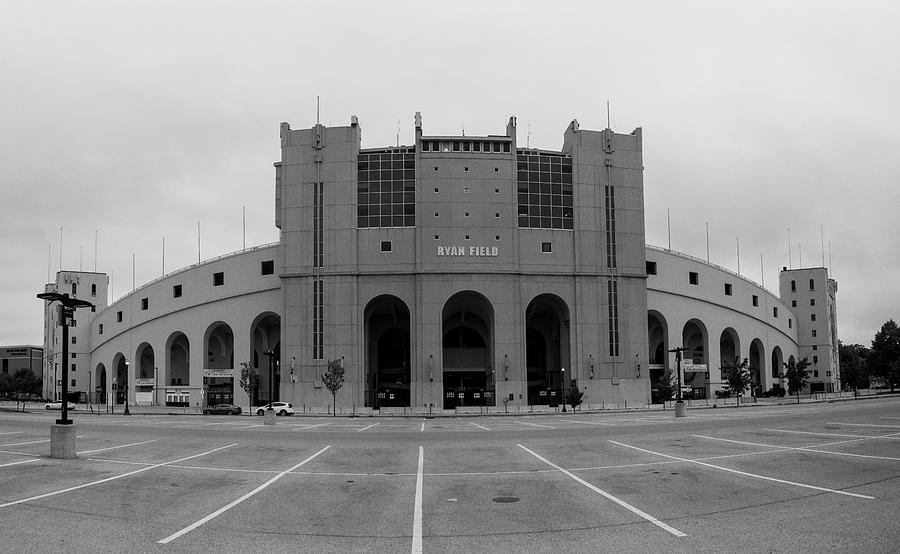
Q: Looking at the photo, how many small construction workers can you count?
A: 0